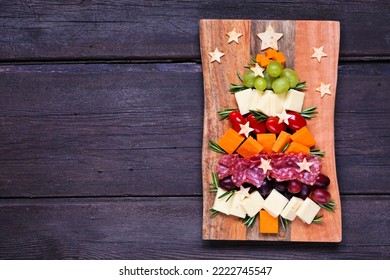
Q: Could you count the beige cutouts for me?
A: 11